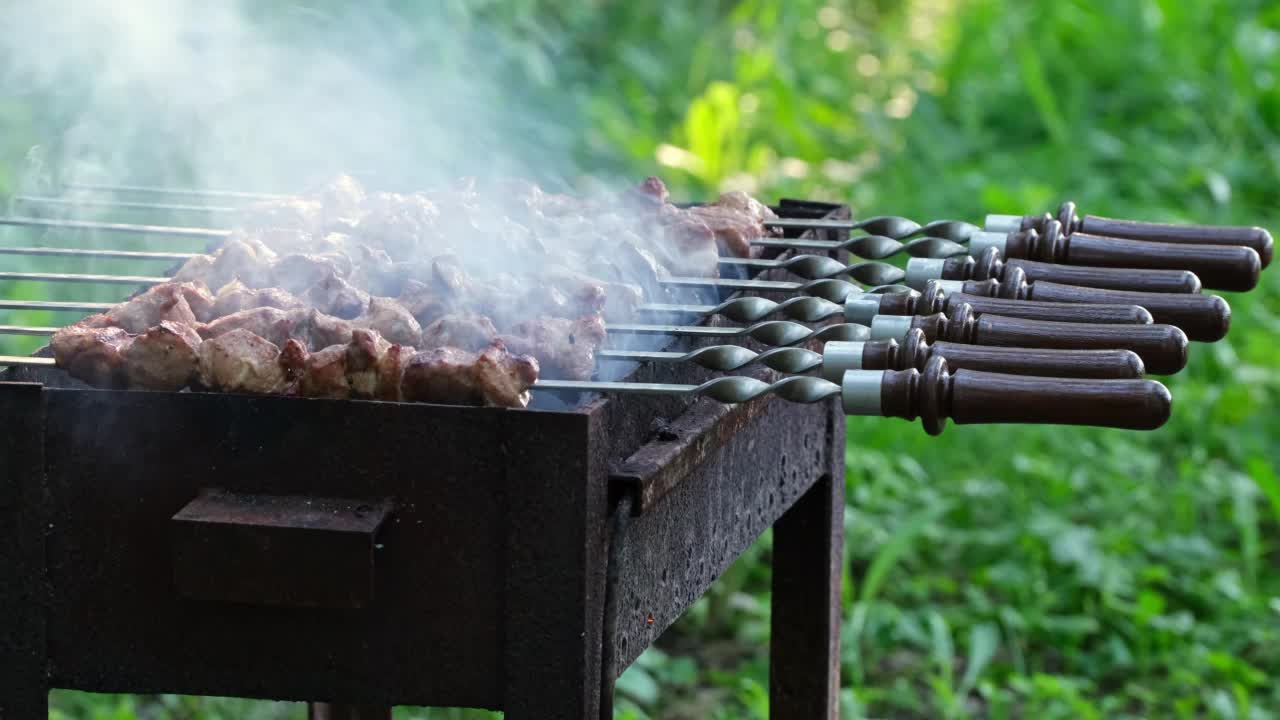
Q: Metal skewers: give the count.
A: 8